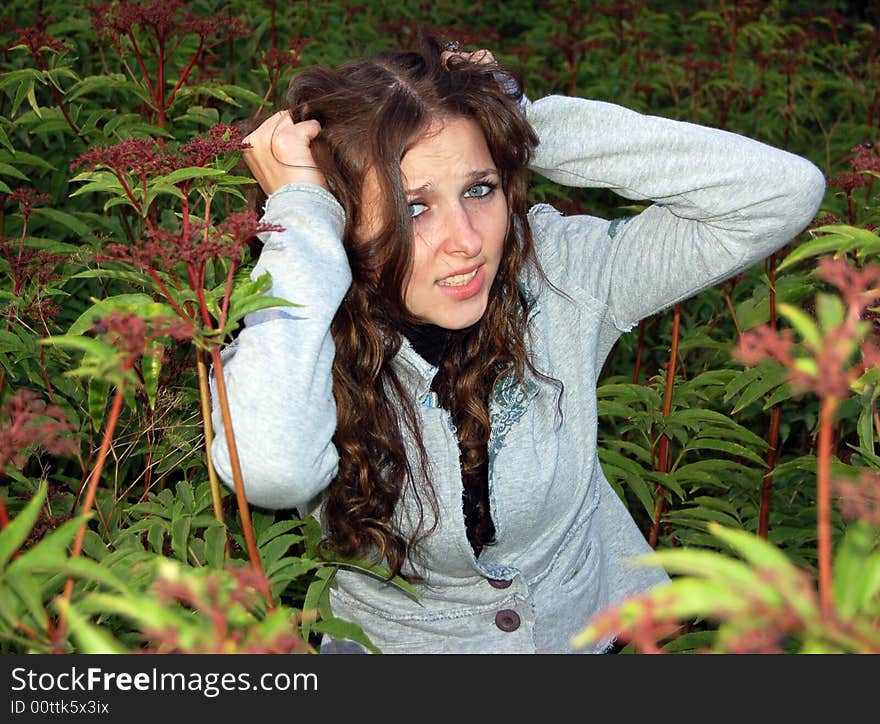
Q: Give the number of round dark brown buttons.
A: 2